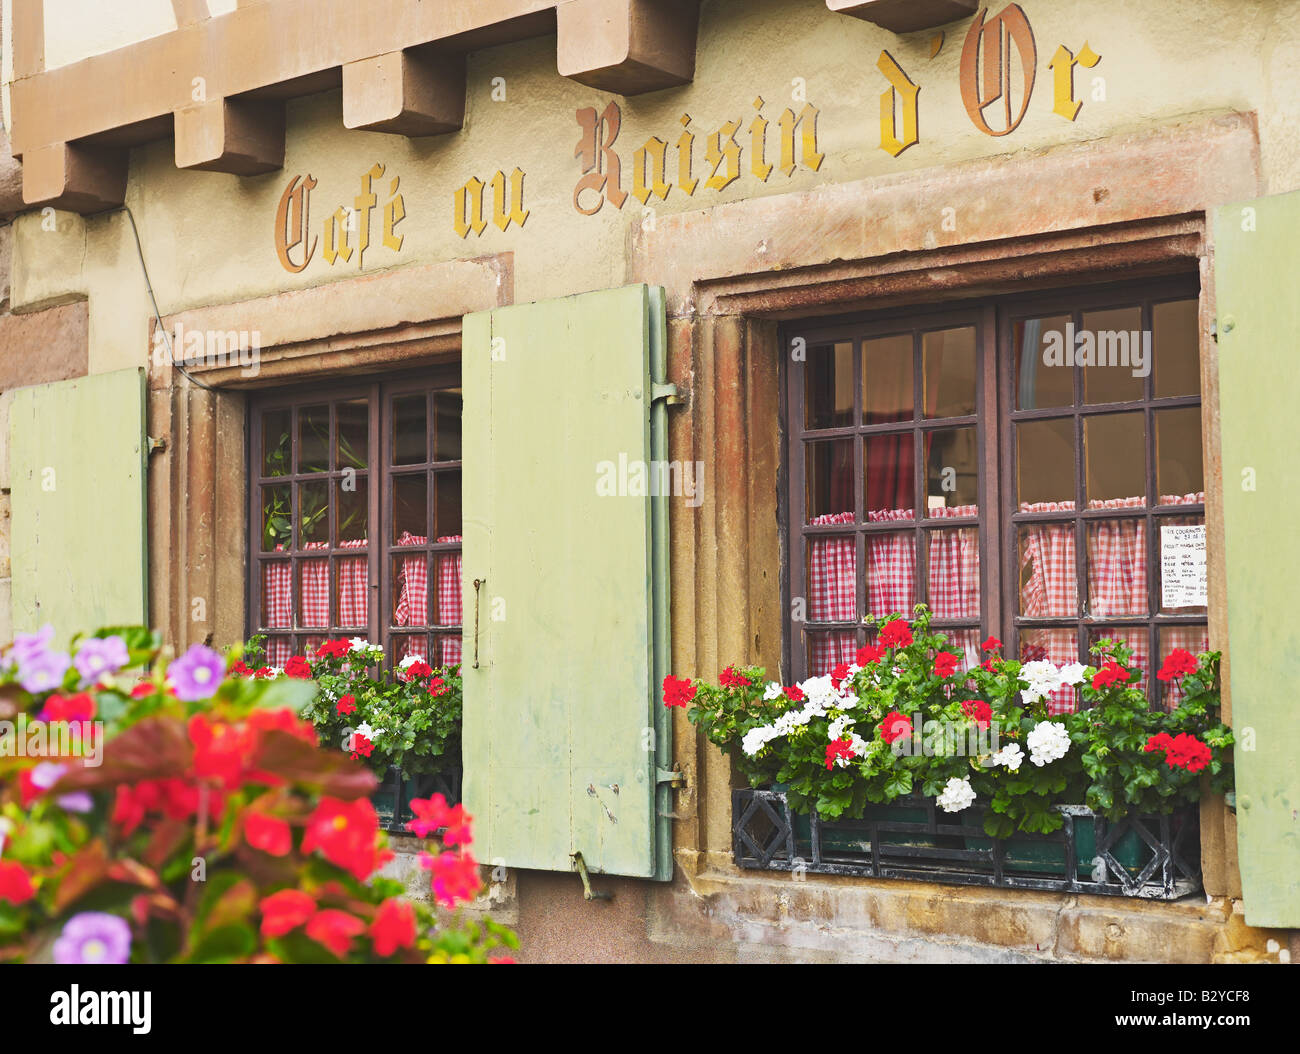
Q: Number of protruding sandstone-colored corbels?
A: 5